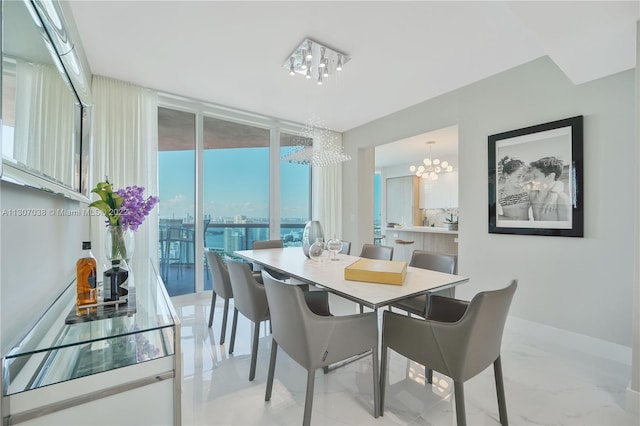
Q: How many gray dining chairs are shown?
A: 8